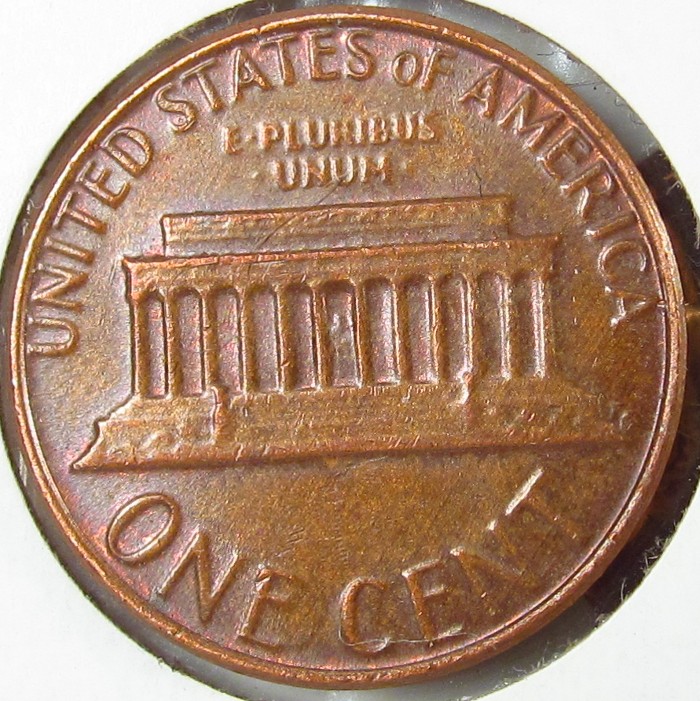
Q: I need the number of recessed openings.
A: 11